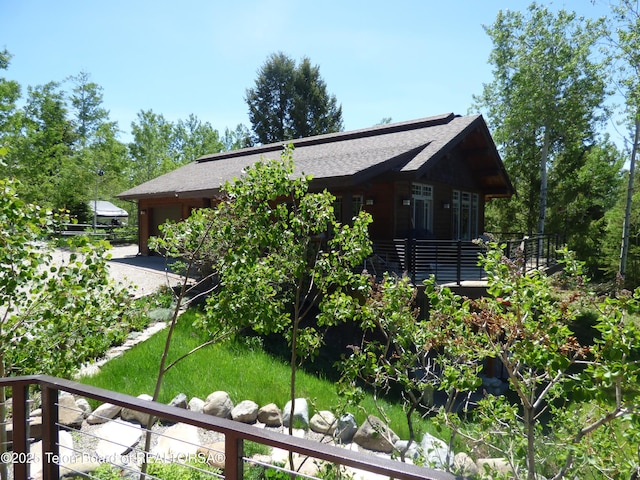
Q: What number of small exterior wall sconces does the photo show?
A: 4